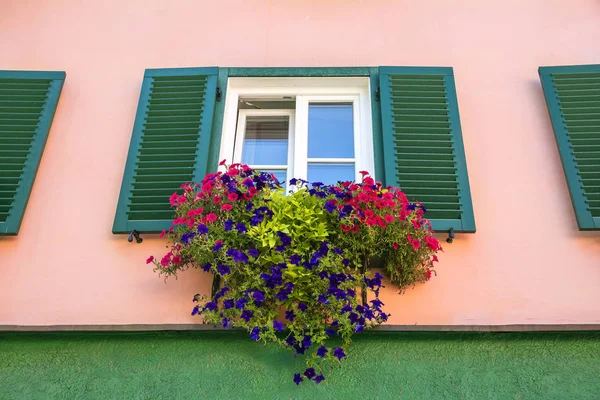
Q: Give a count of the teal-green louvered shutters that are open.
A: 4